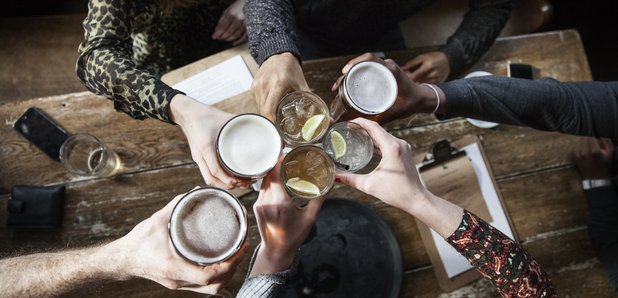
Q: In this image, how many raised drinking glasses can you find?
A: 6